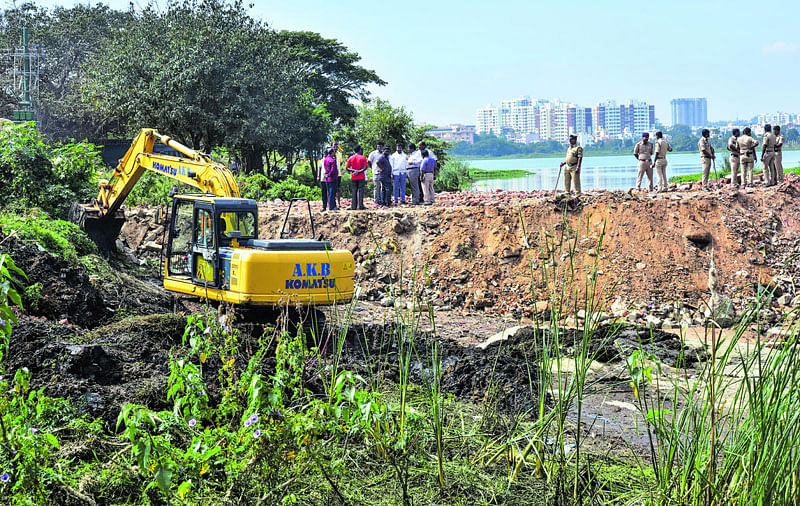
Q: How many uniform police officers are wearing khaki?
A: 8